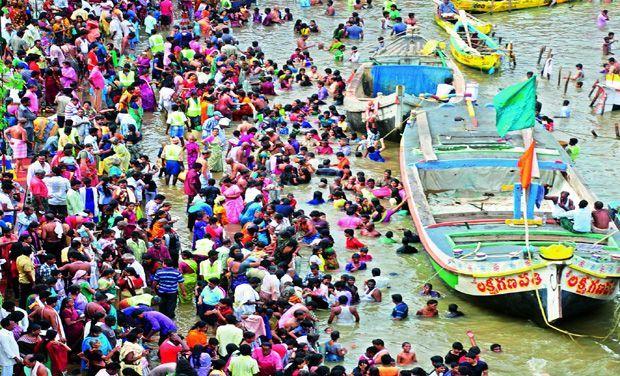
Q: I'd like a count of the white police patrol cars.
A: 0